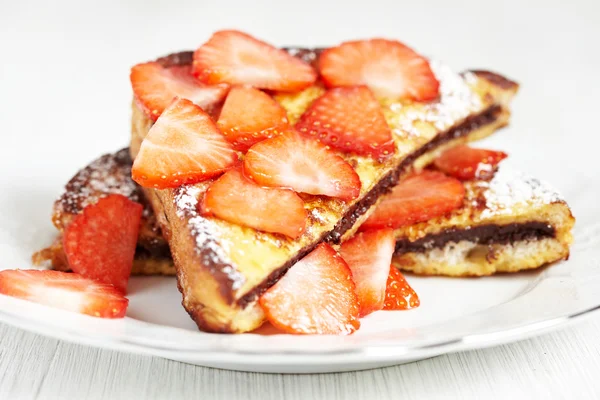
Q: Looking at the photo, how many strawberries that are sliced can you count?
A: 15